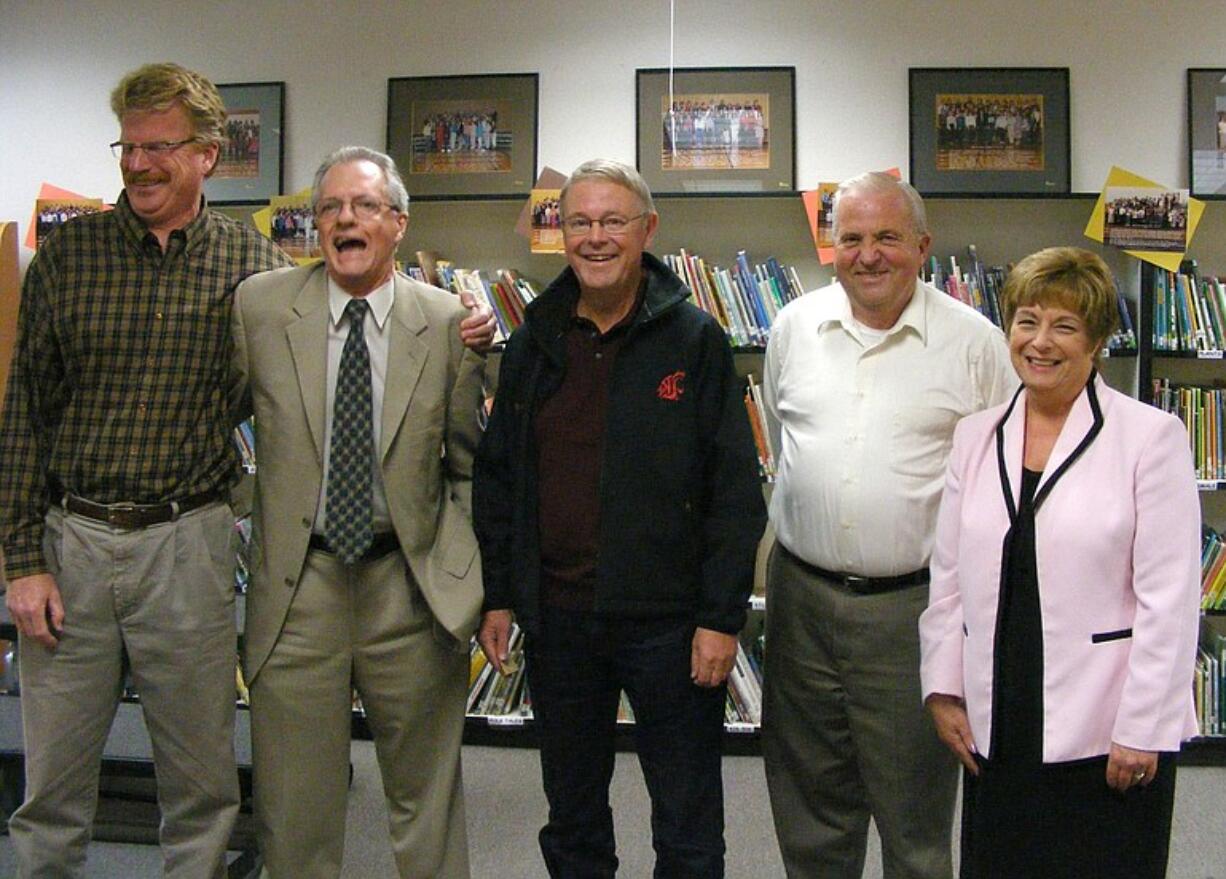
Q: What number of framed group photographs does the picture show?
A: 5